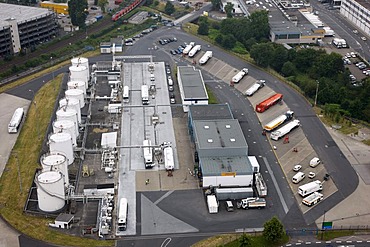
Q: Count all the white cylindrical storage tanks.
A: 10